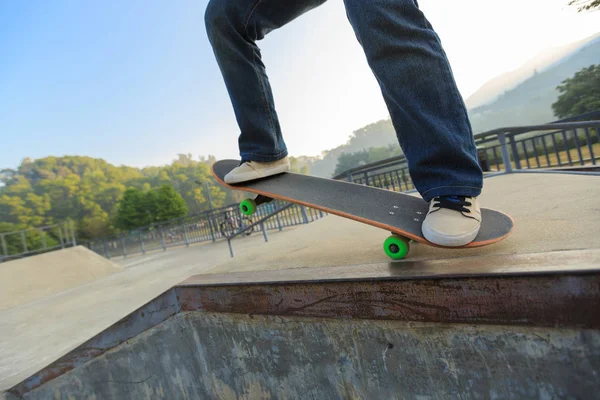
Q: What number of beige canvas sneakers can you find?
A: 2